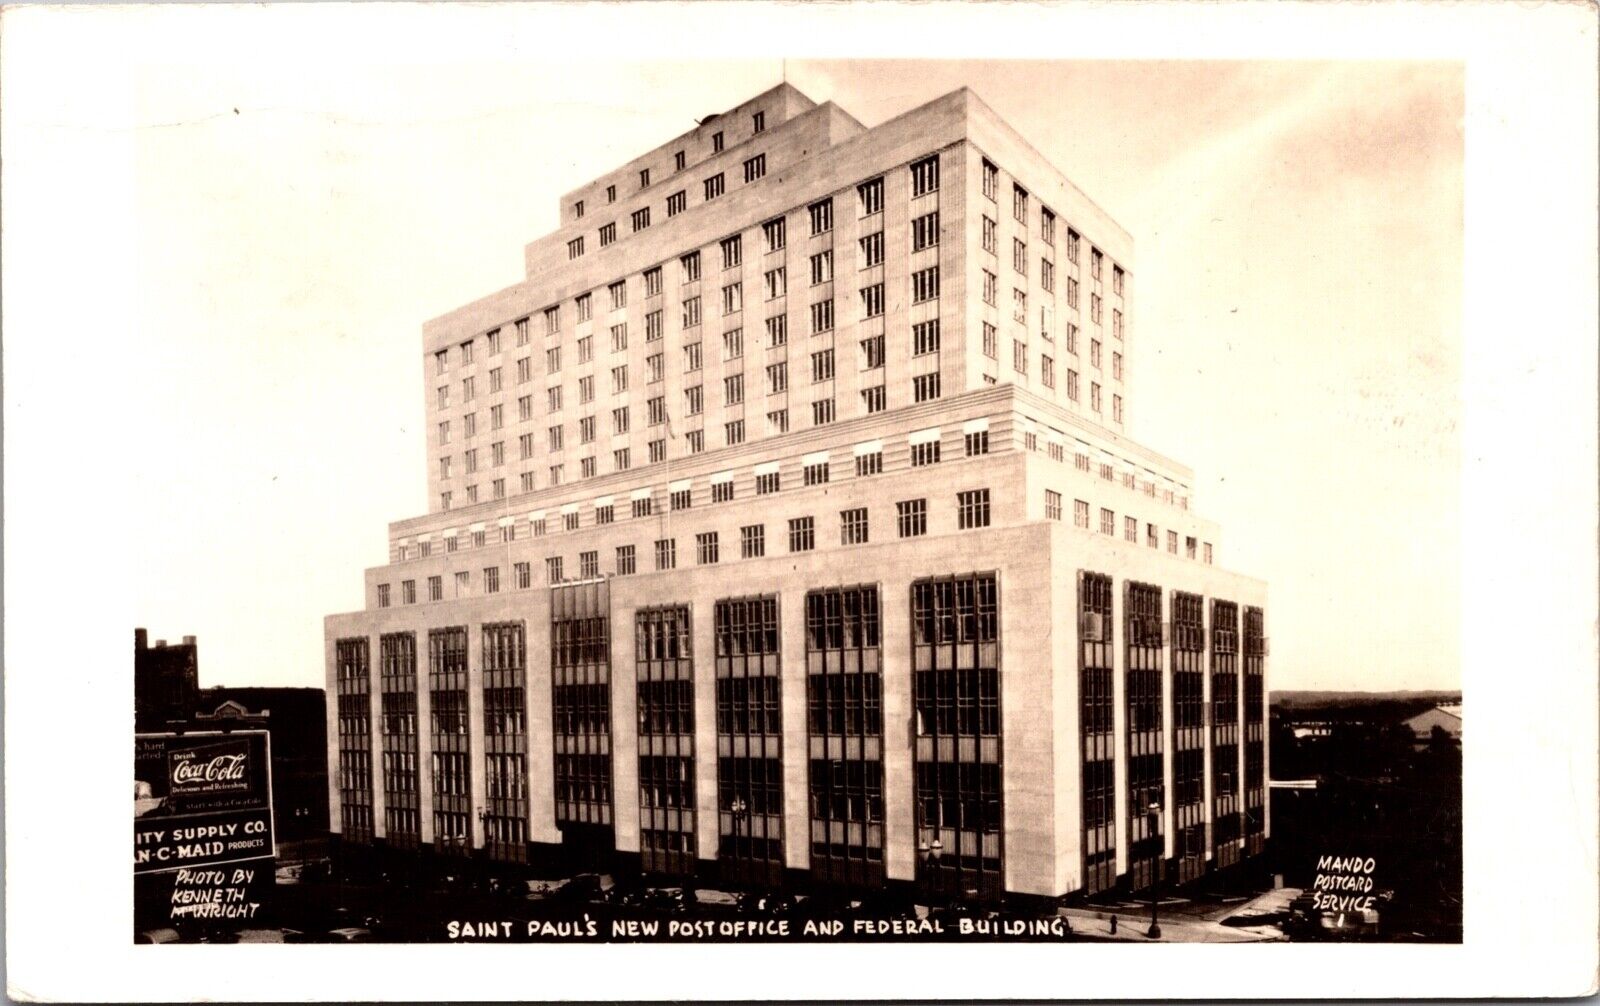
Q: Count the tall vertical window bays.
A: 14